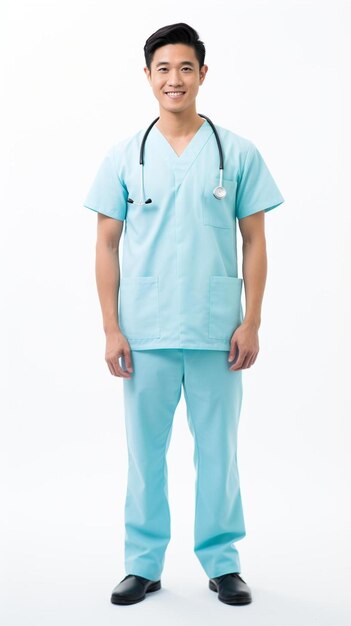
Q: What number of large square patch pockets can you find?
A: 2